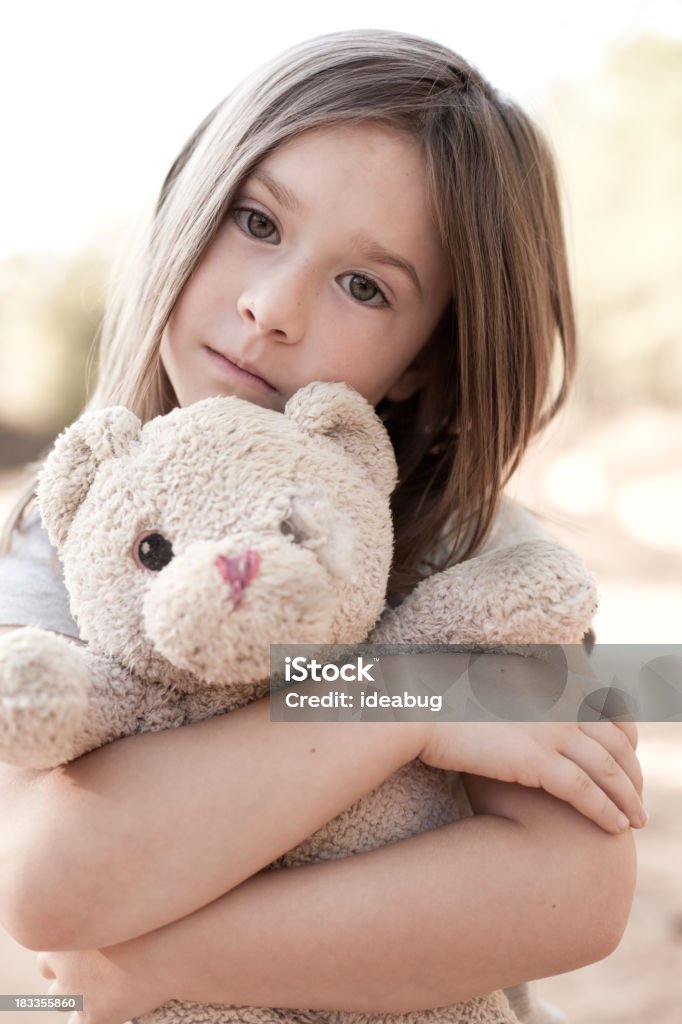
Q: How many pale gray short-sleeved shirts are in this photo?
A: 1